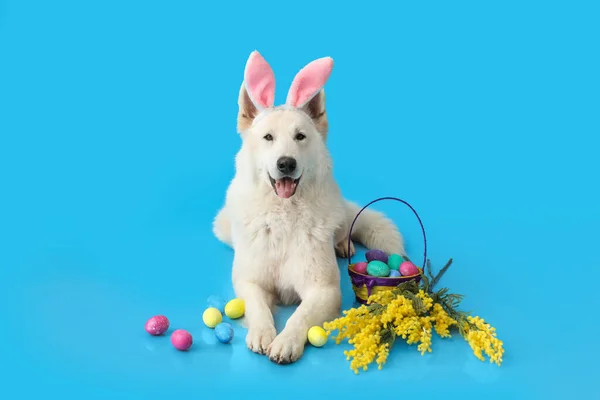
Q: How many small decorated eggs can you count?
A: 12